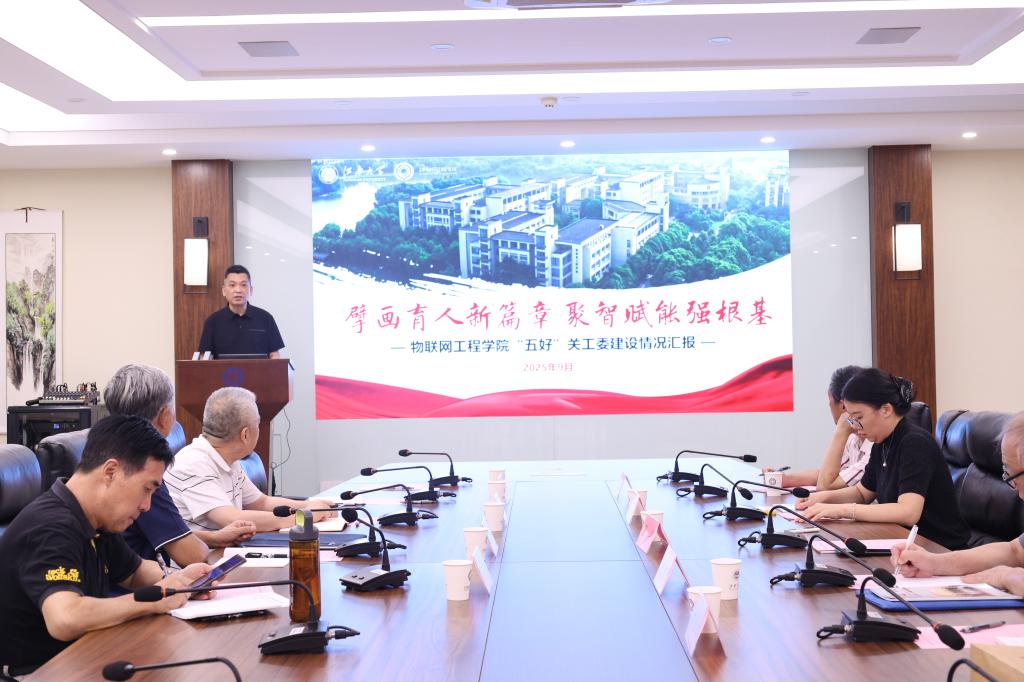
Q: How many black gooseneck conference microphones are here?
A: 14